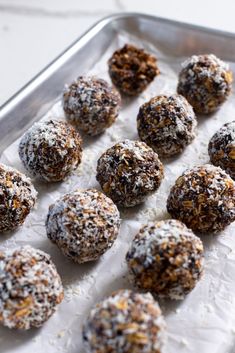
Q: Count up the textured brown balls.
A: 13